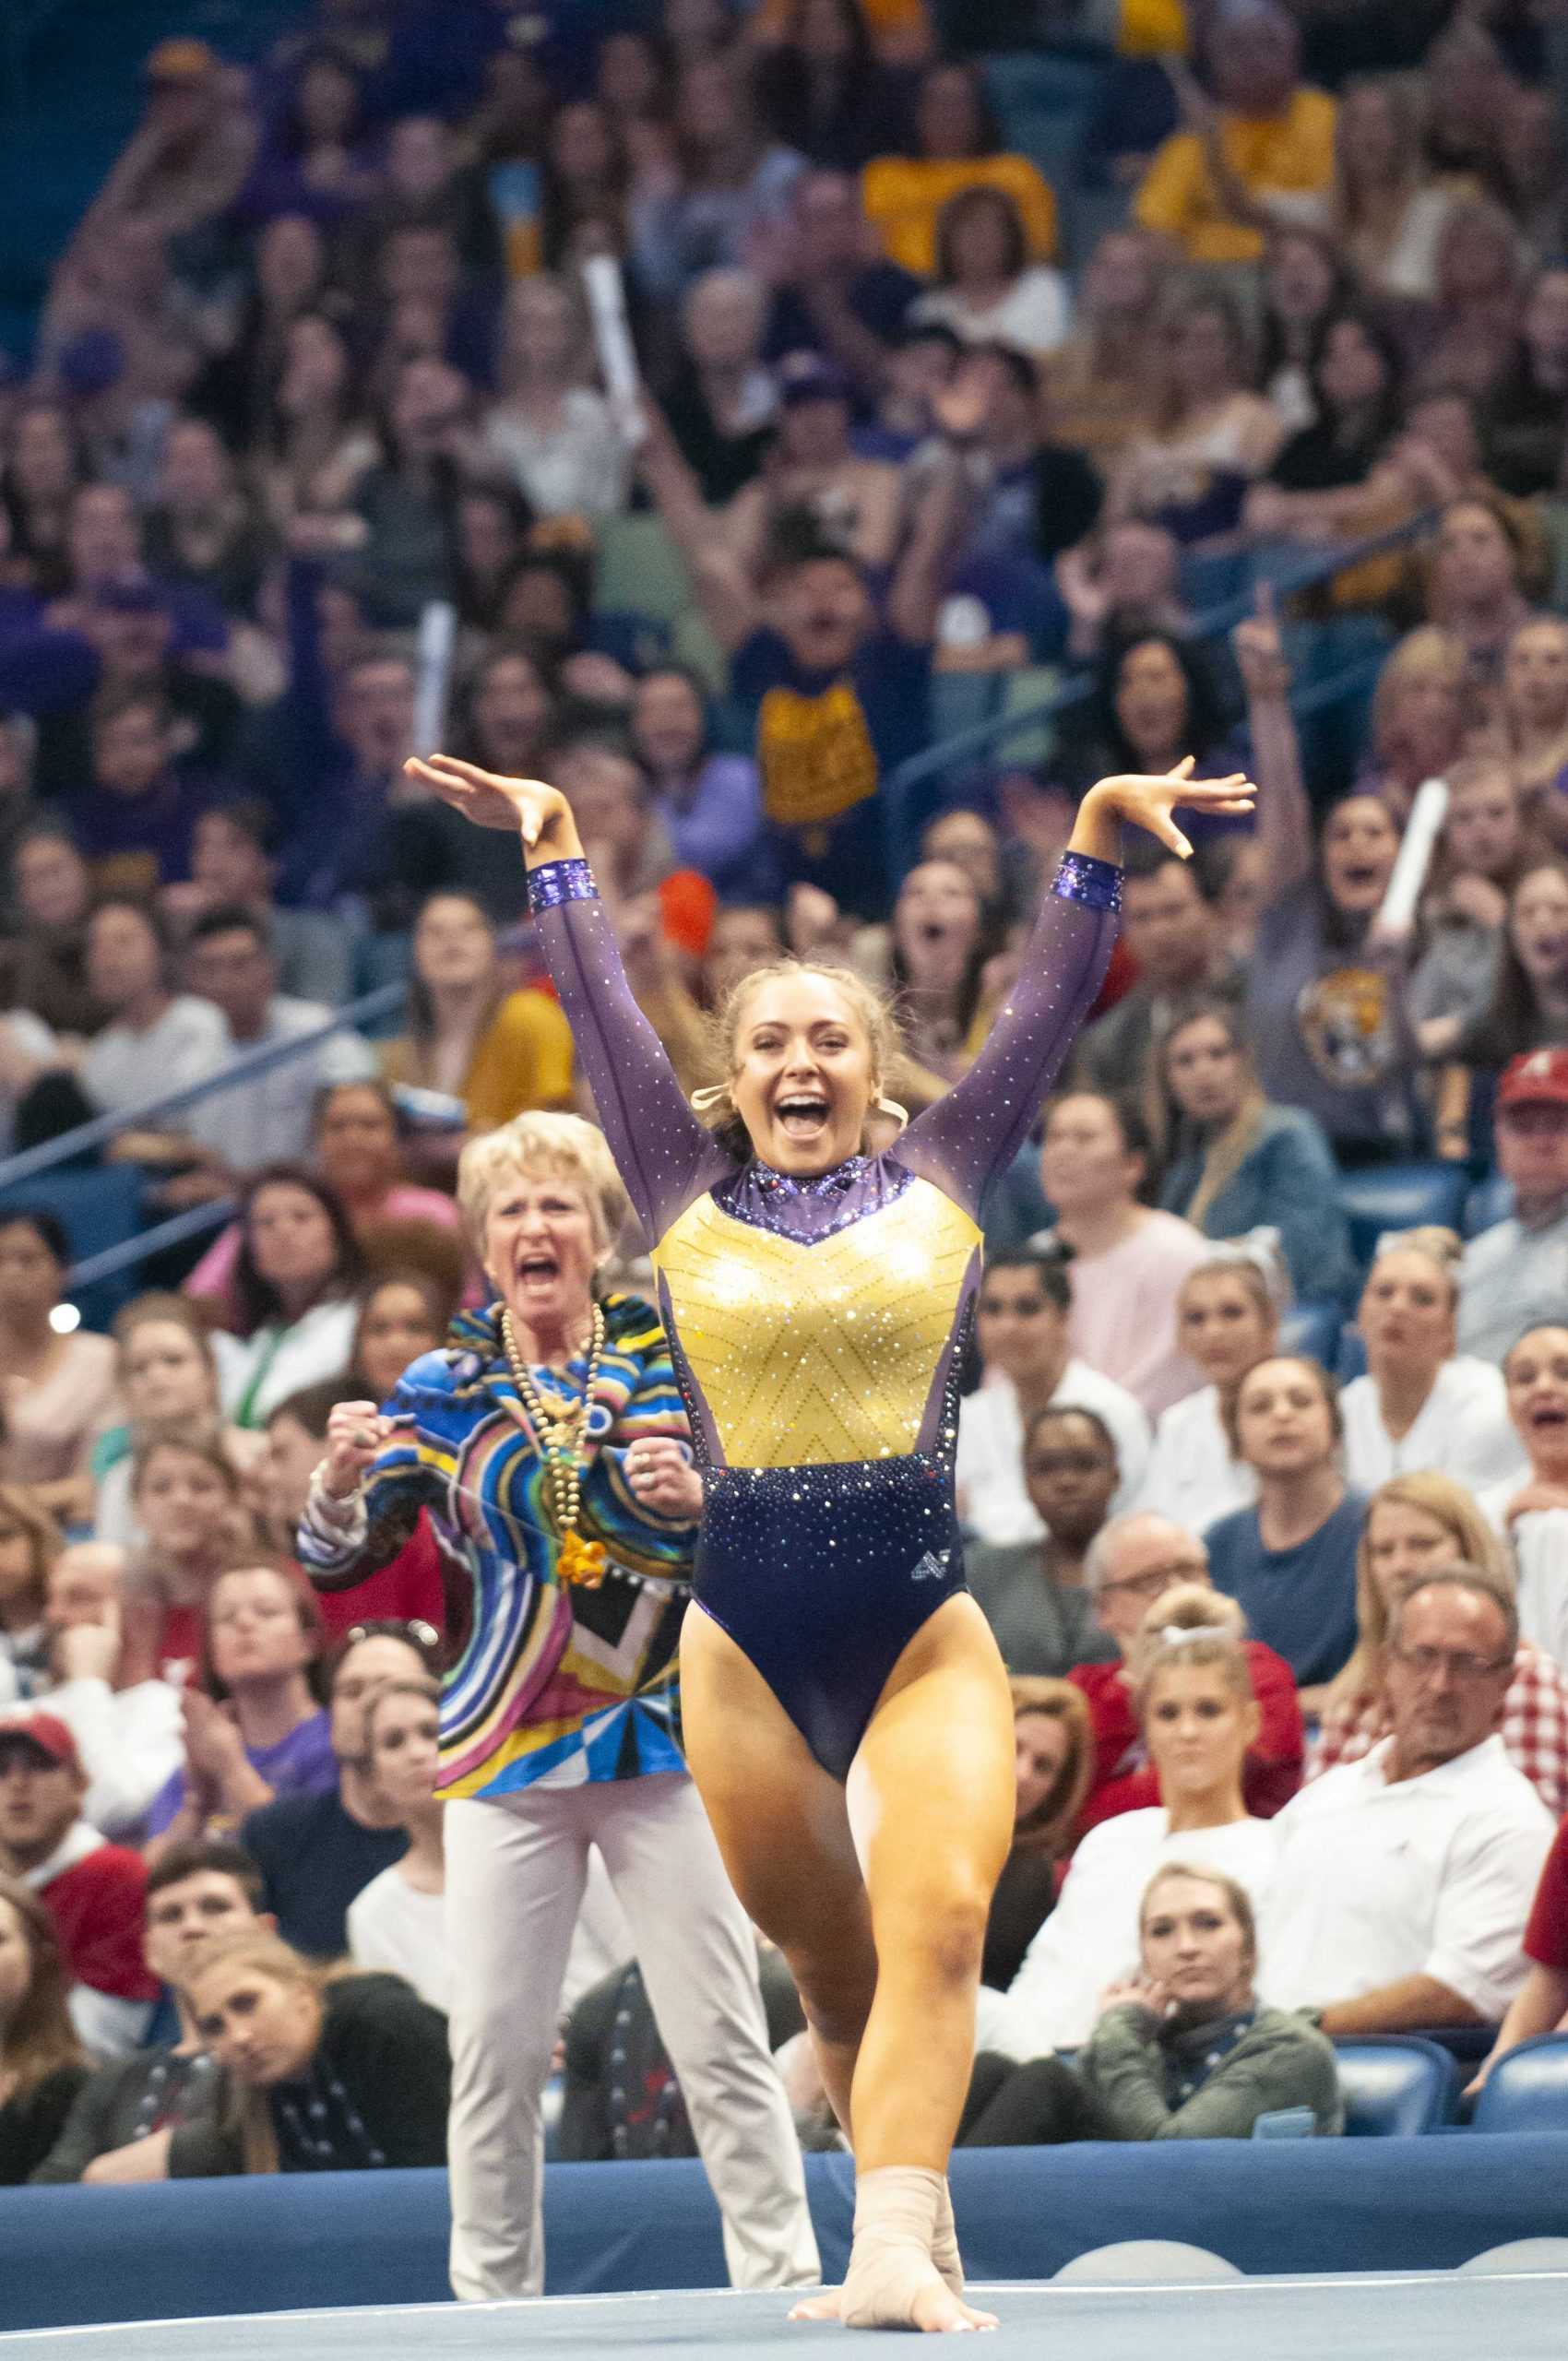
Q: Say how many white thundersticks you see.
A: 3